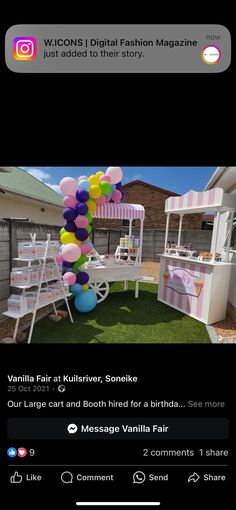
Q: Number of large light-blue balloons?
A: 1